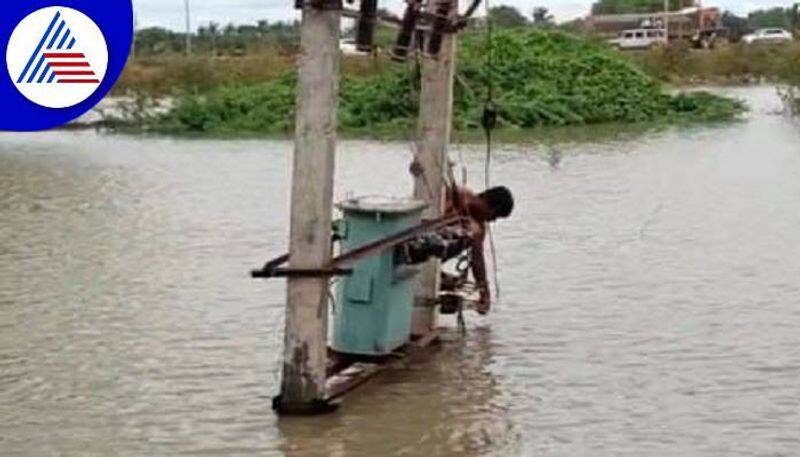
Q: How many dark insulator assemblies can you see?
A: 3